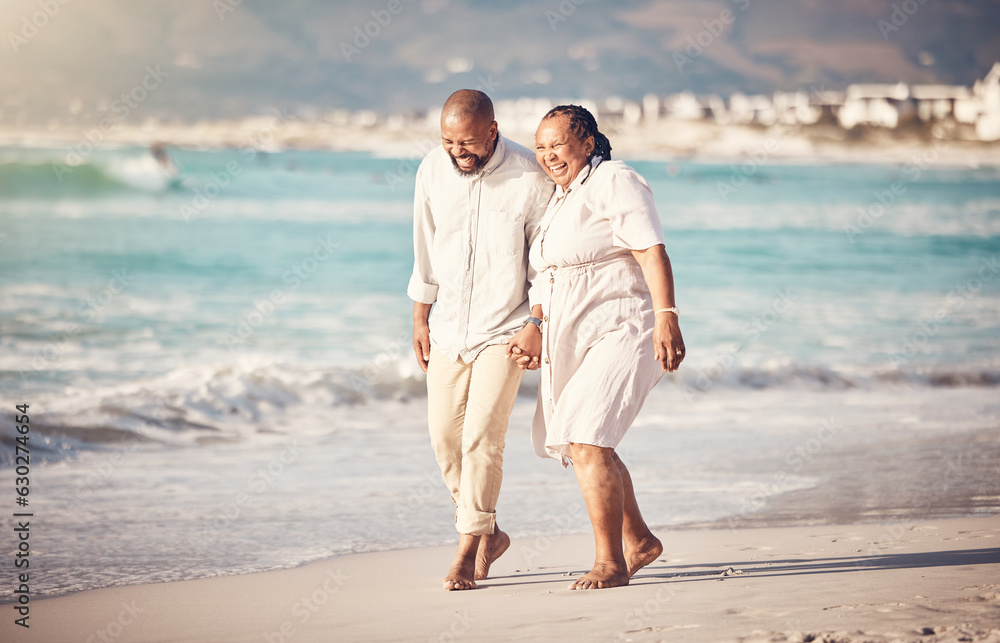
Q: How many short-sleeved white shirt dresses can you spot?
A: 1